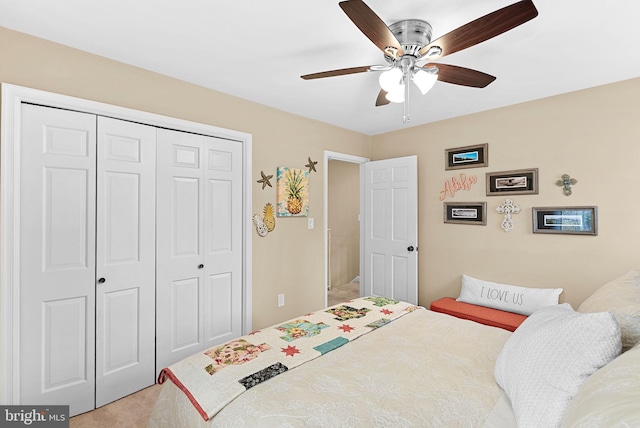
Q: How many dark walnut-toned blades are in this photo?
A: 5